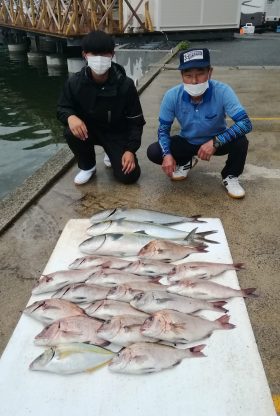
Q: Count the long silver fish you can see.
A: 3